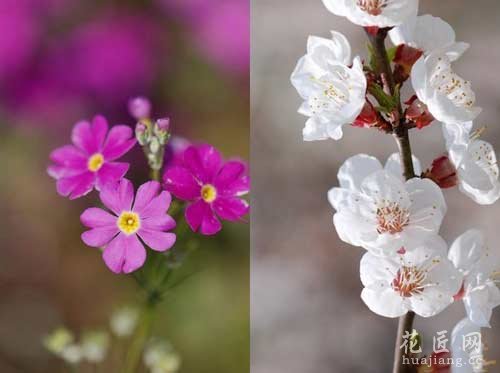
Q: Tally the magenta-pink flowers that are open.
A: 3